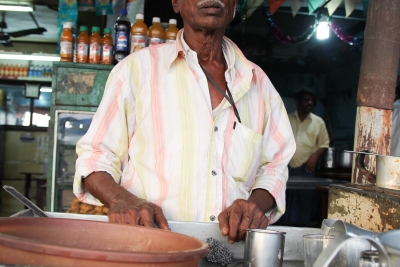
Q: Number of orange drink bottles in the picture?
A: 7